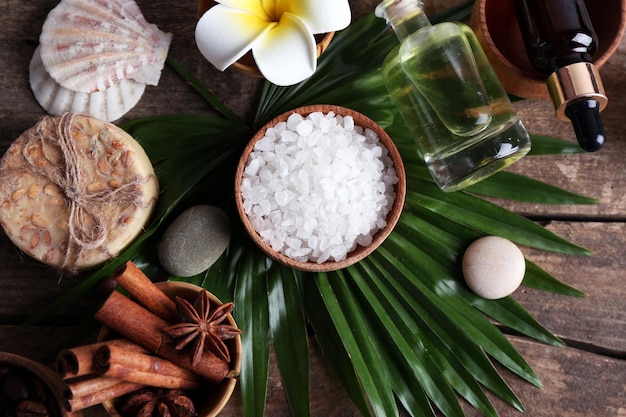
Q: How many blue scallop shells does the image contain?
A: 0